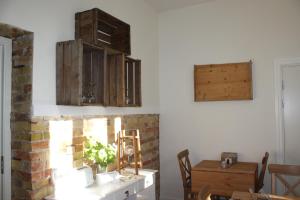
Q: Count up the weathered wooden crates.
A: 3